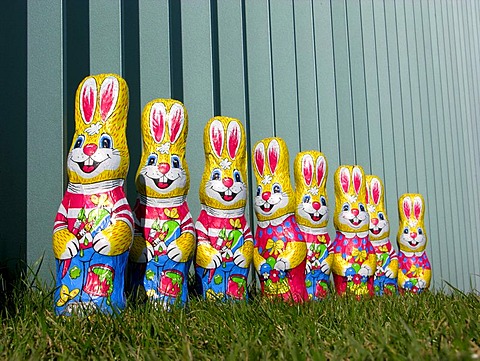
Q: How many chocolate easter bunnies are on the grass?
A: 8